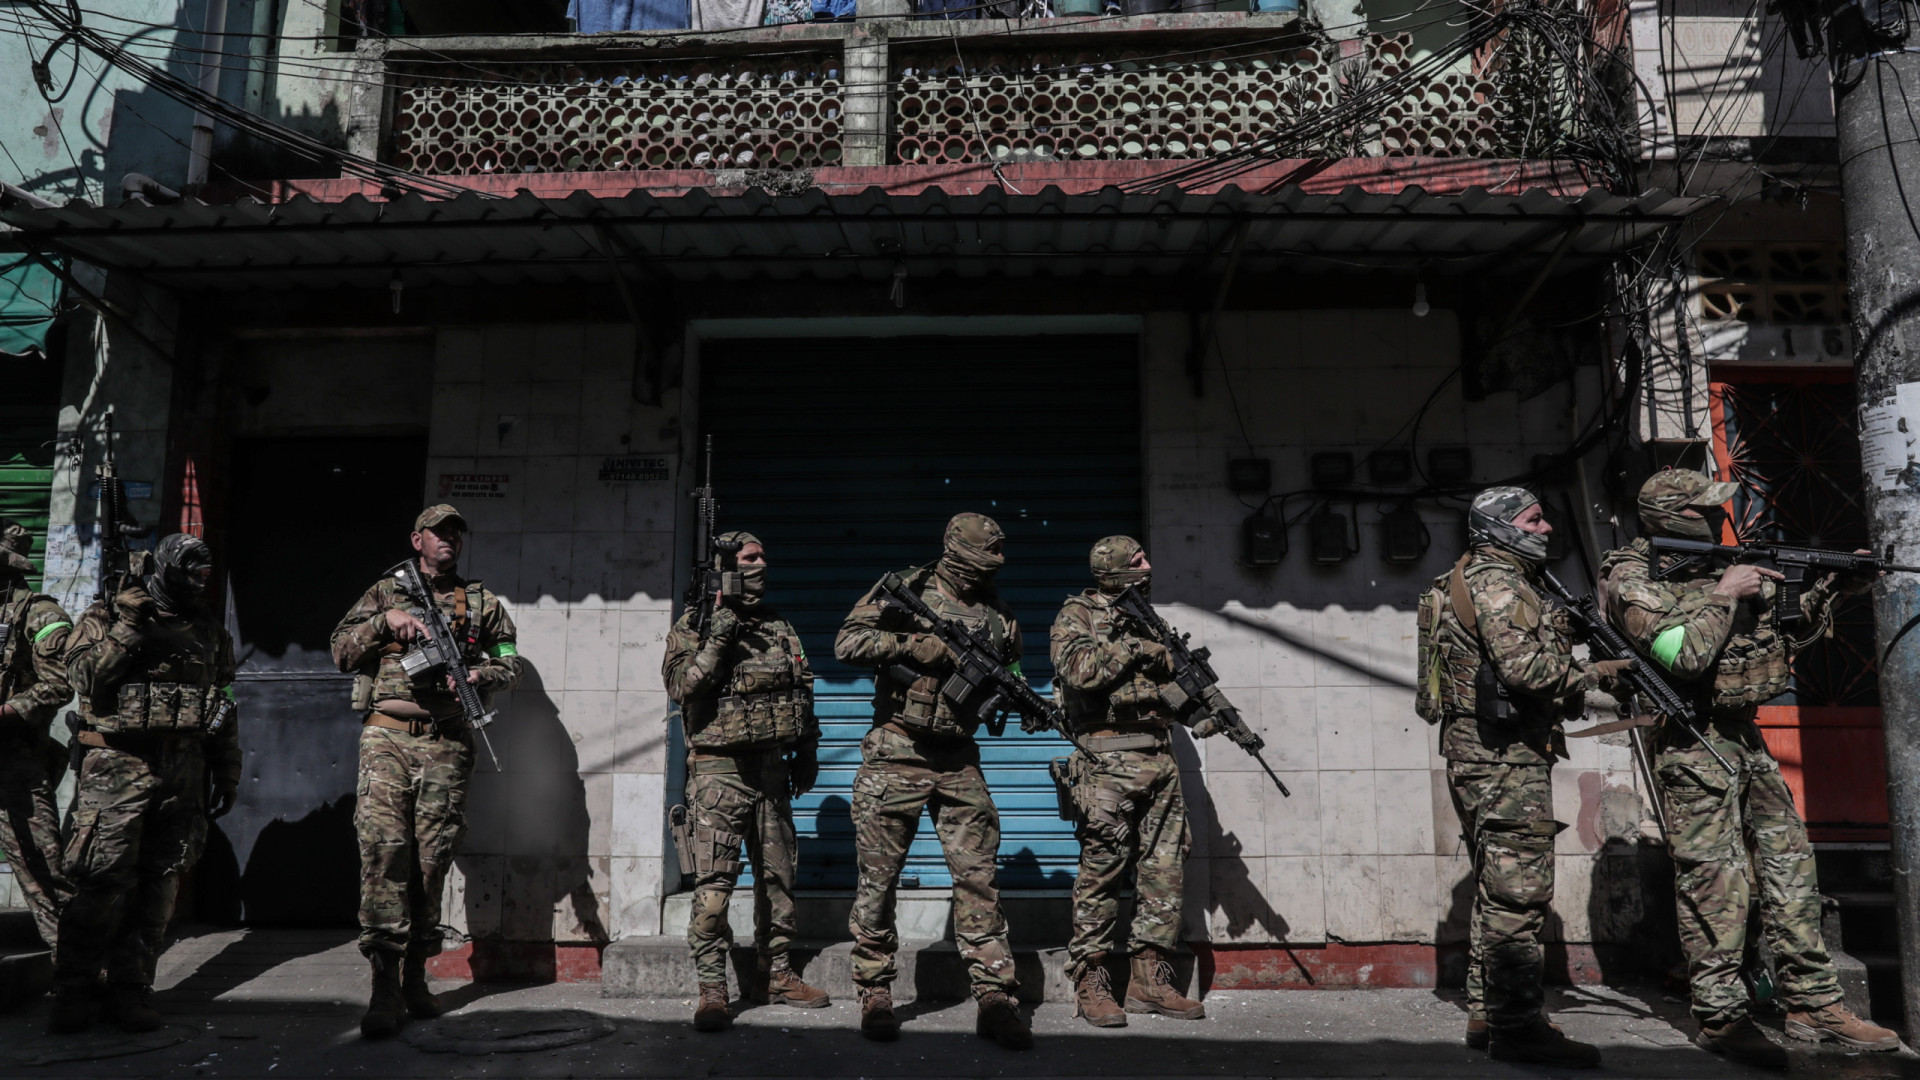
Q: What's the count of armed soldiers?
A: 8